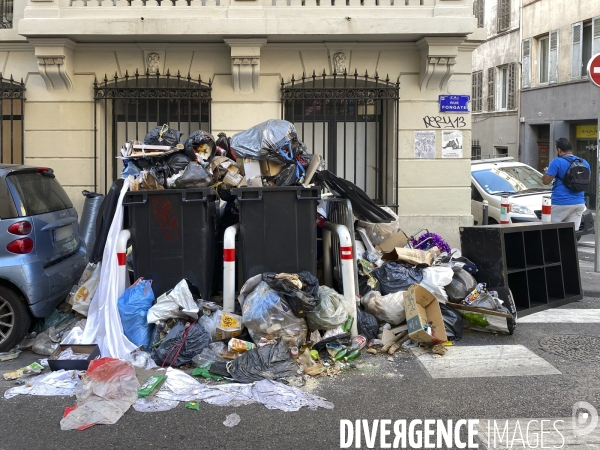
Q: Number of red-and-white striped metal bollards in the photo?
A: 5